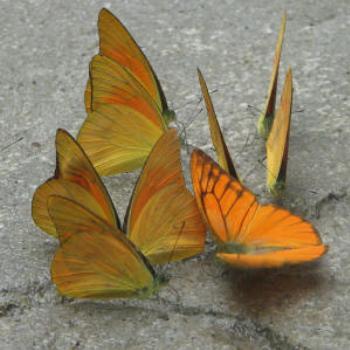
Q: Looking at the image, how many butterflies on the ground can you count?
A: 9